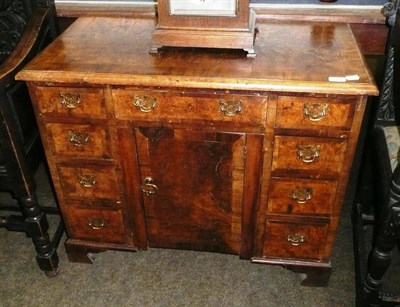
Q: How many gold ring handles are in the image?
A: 11